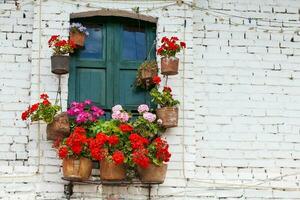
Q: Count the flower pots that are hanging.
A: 6